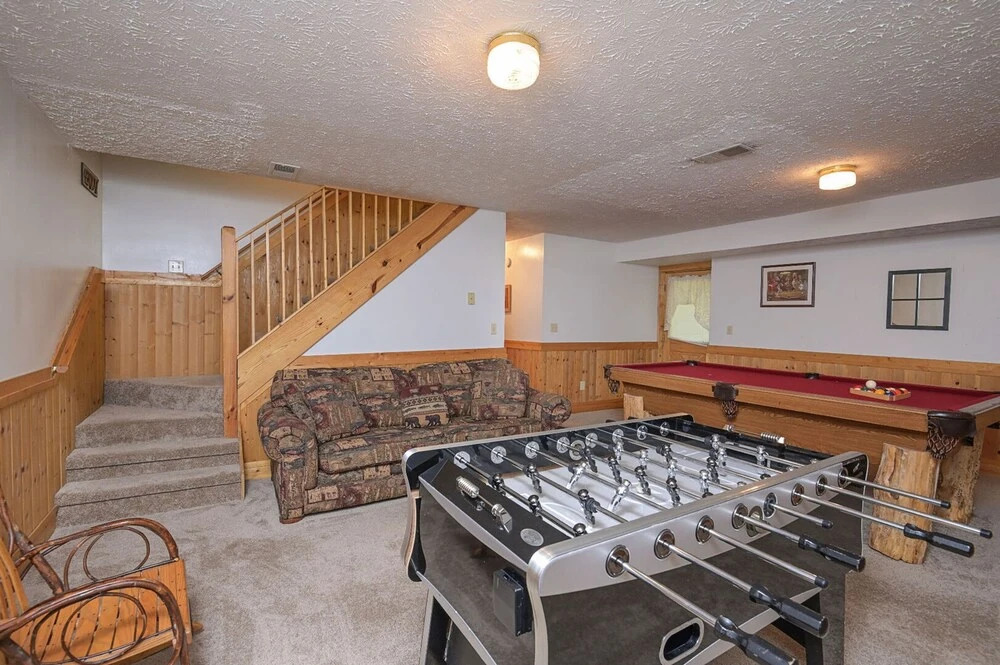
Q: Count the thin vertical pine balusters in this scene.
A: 13